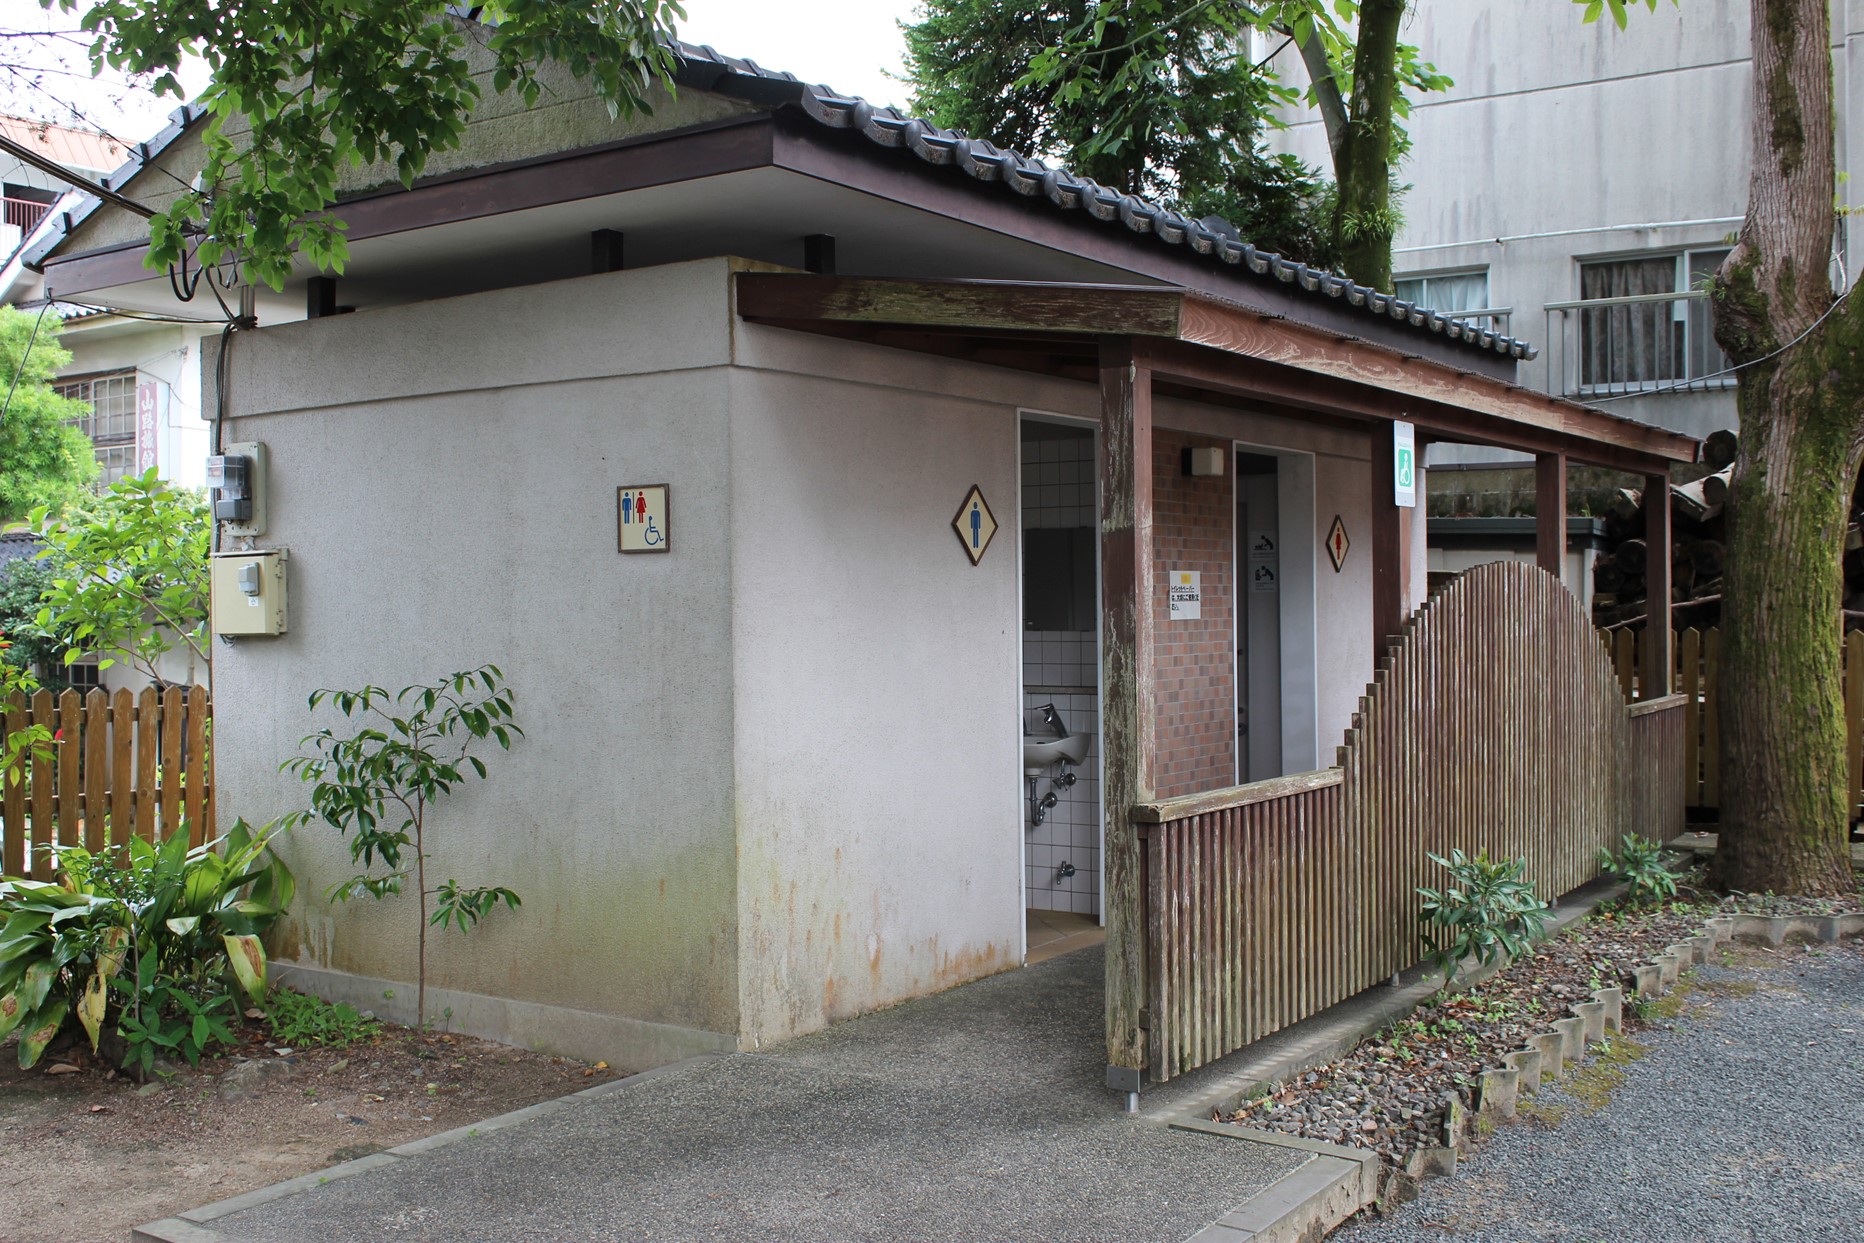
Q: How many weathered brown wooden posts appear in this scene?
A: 4